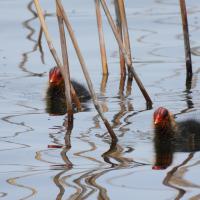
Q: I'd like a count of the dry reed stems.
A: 8